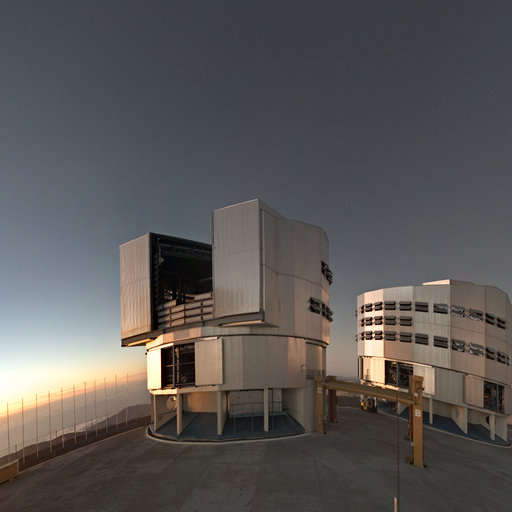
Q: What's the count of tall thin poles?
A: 11